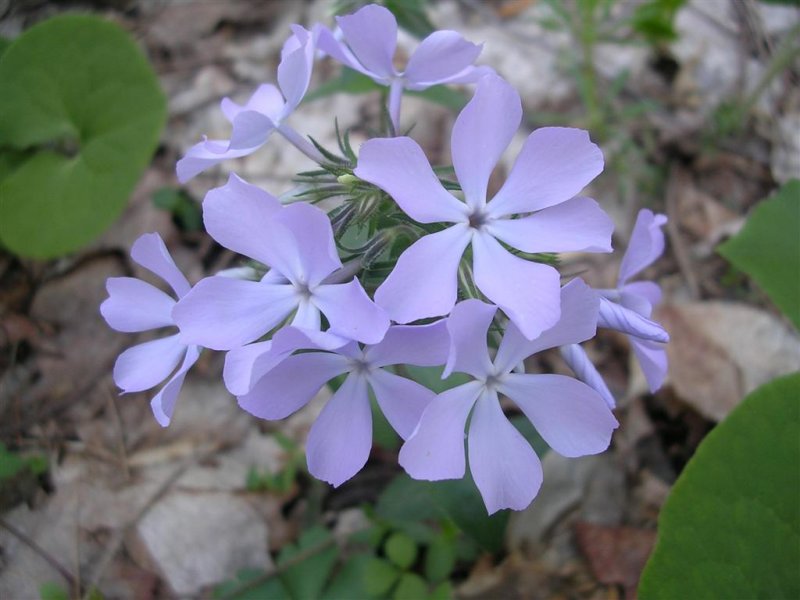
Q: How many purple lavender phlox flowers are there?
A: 8